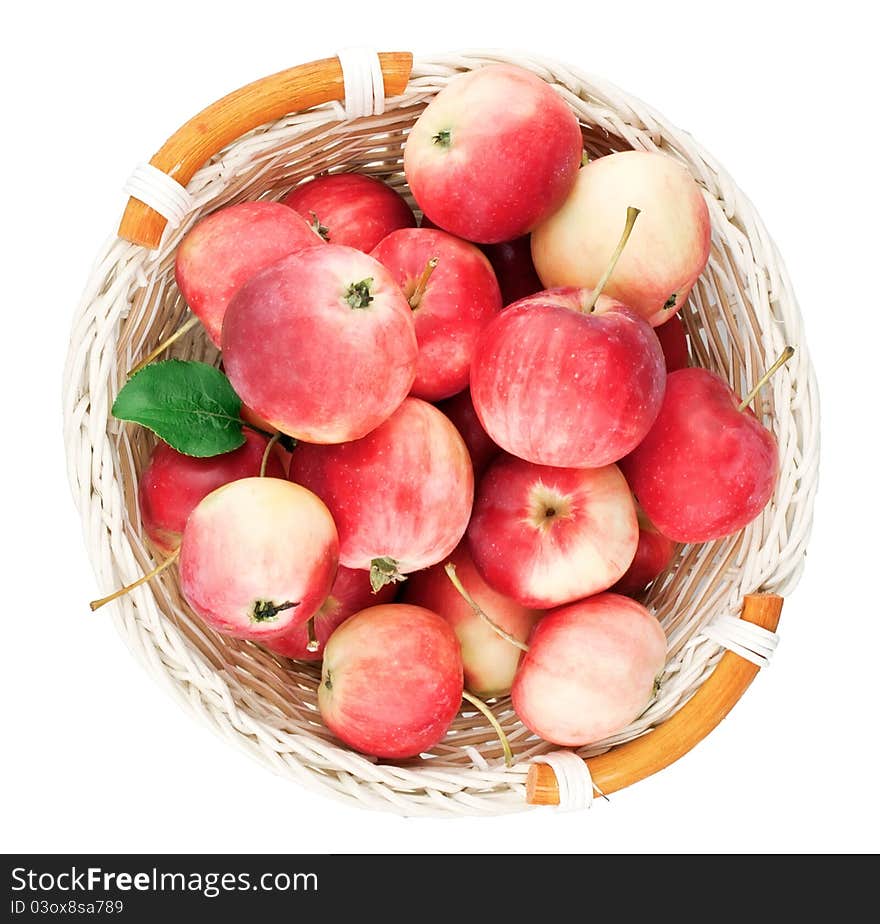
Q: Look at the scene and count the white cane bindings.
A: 4